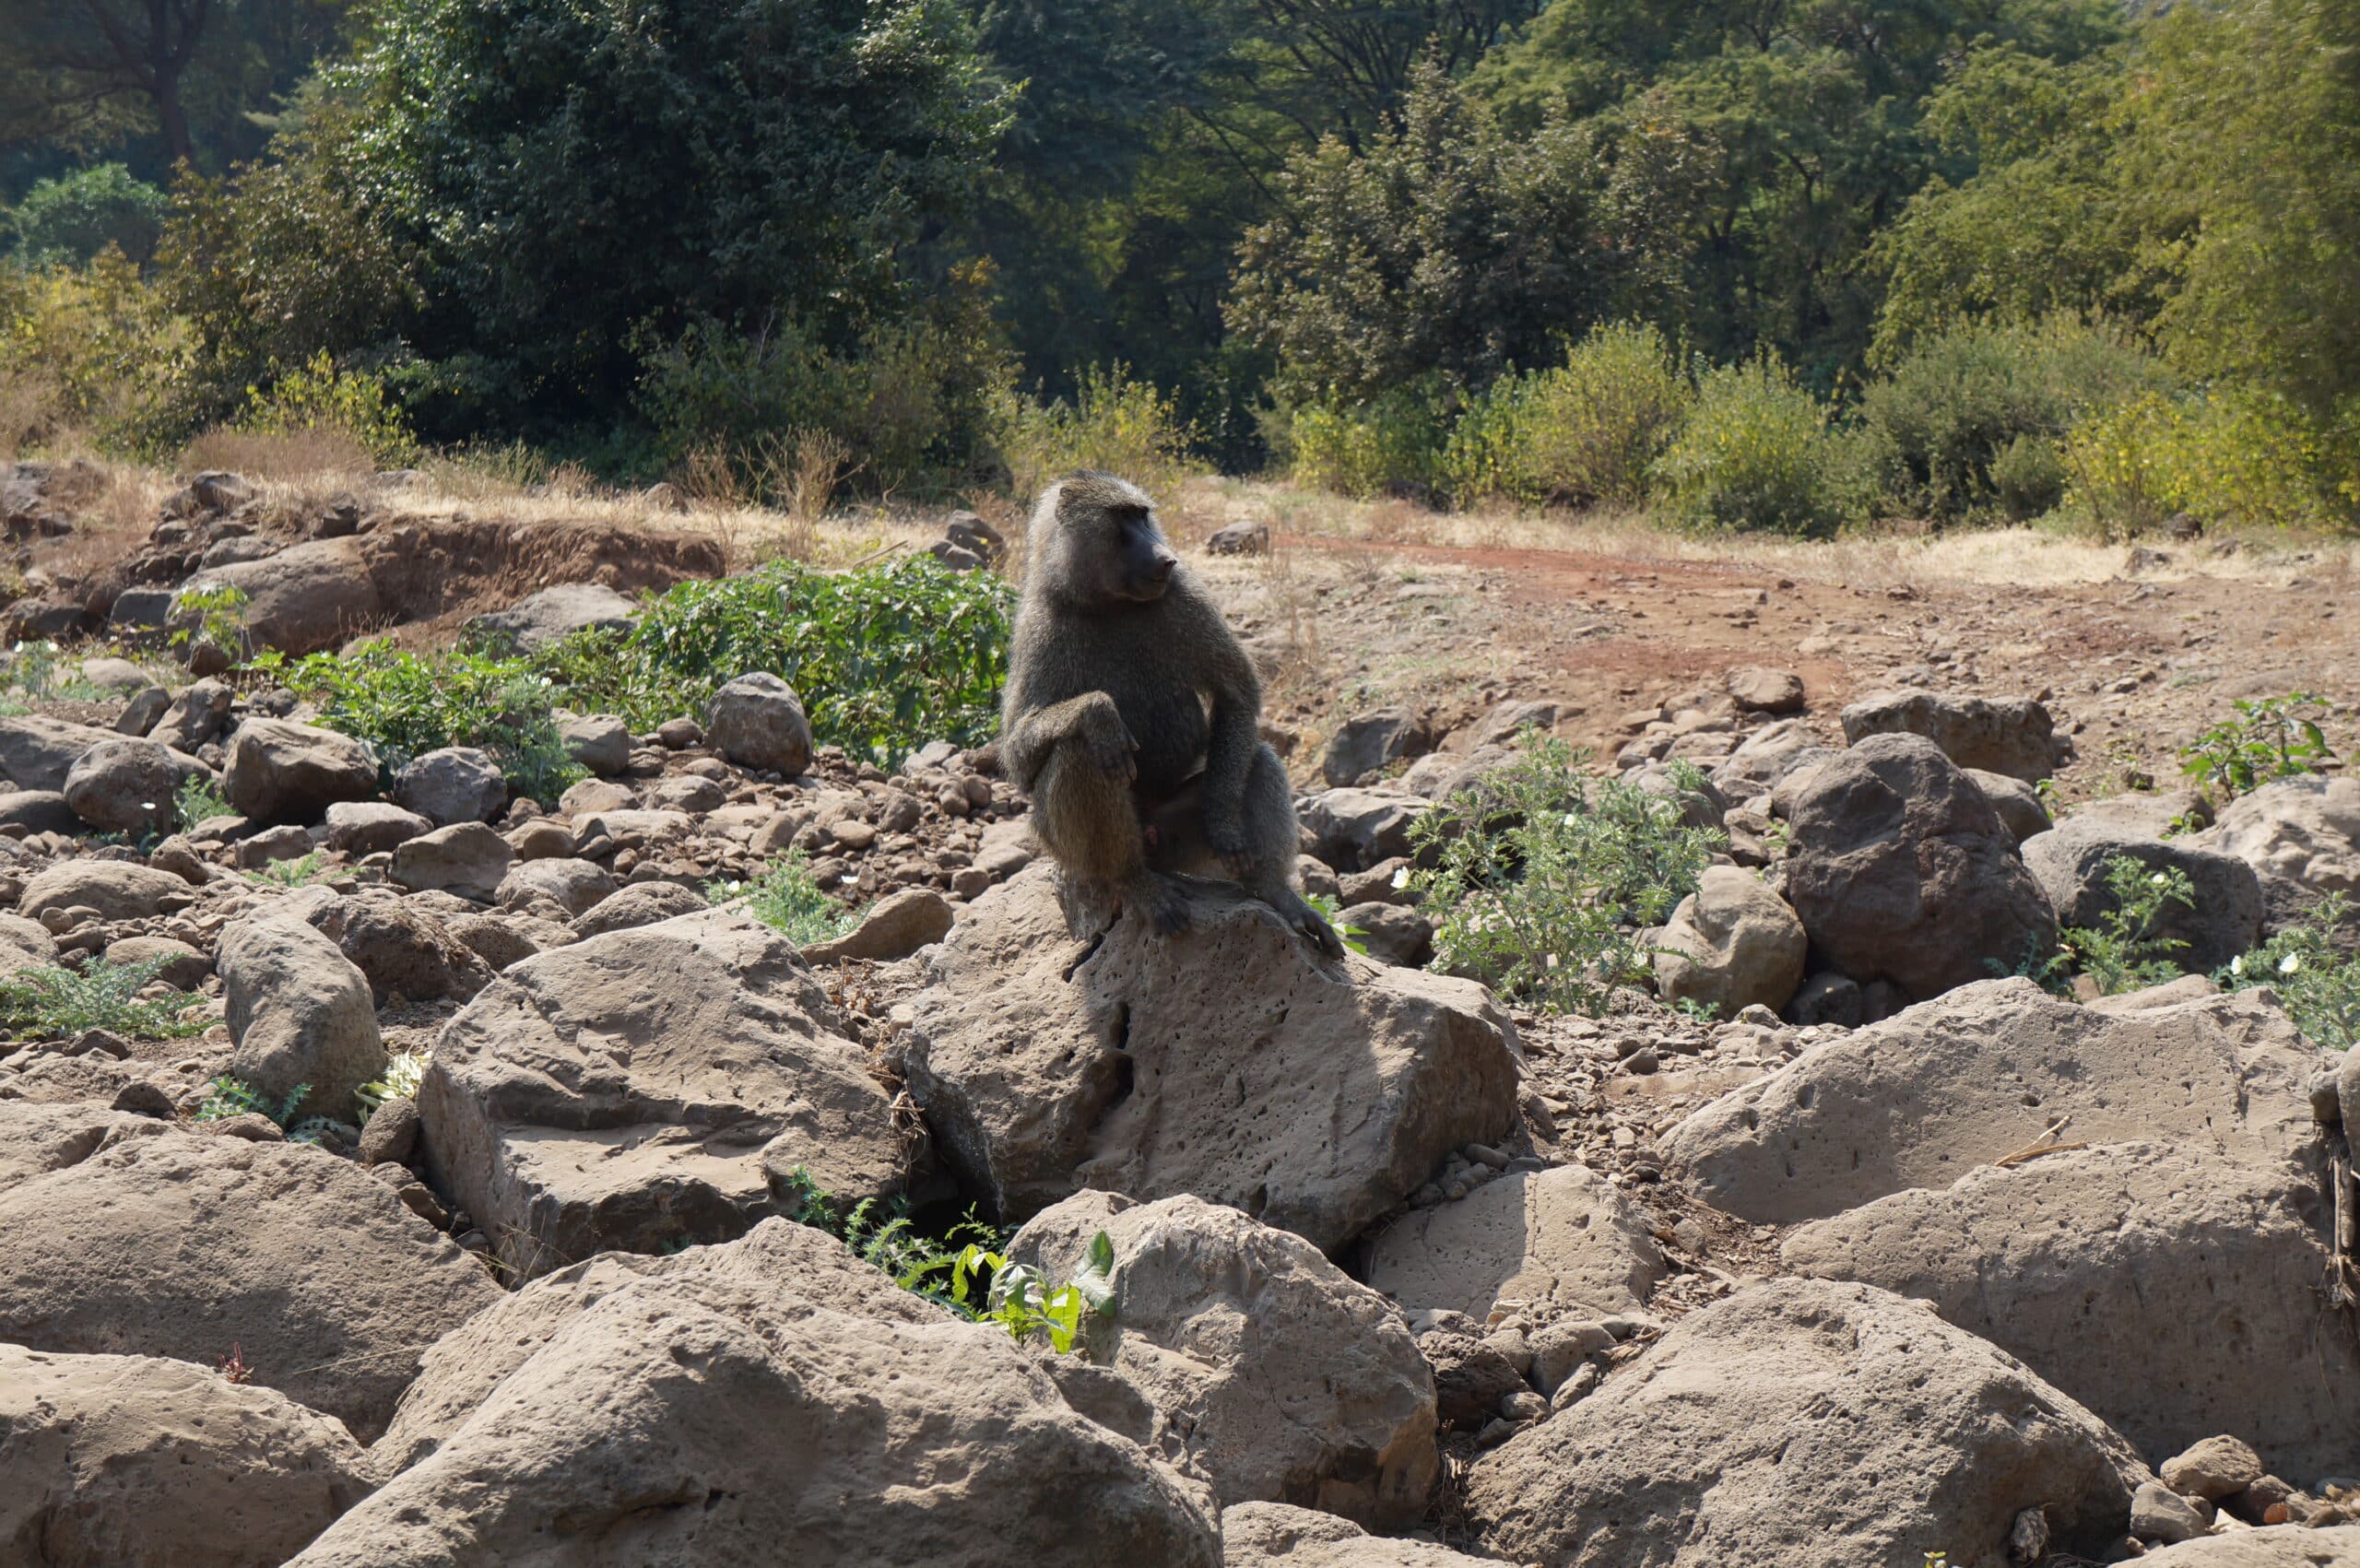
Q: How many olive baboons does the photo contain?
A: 1